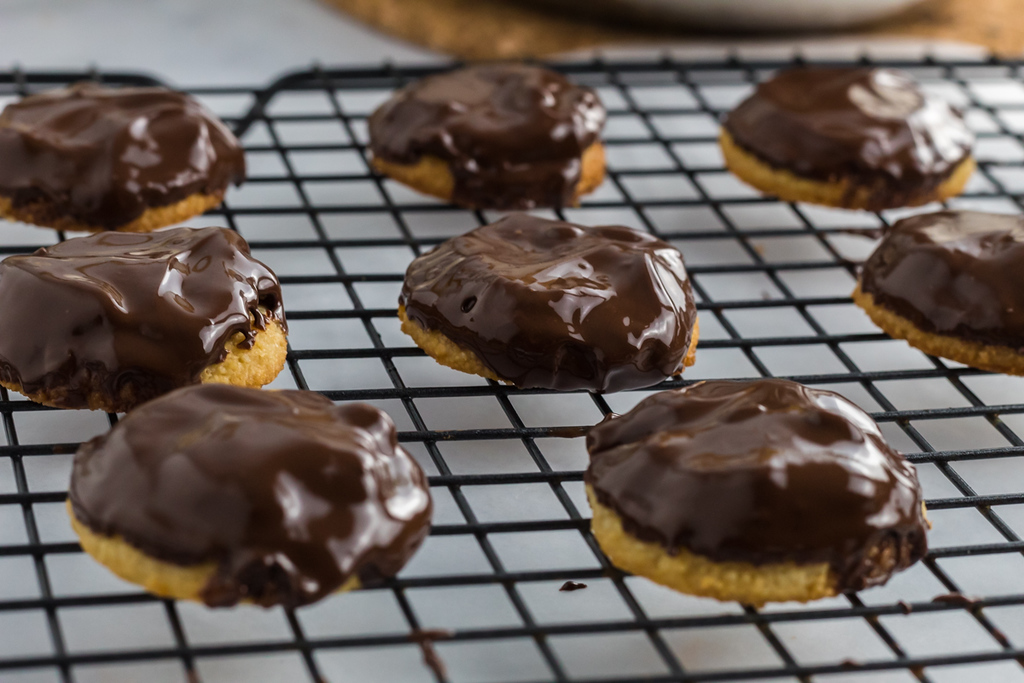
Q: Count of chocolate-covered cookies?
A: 8